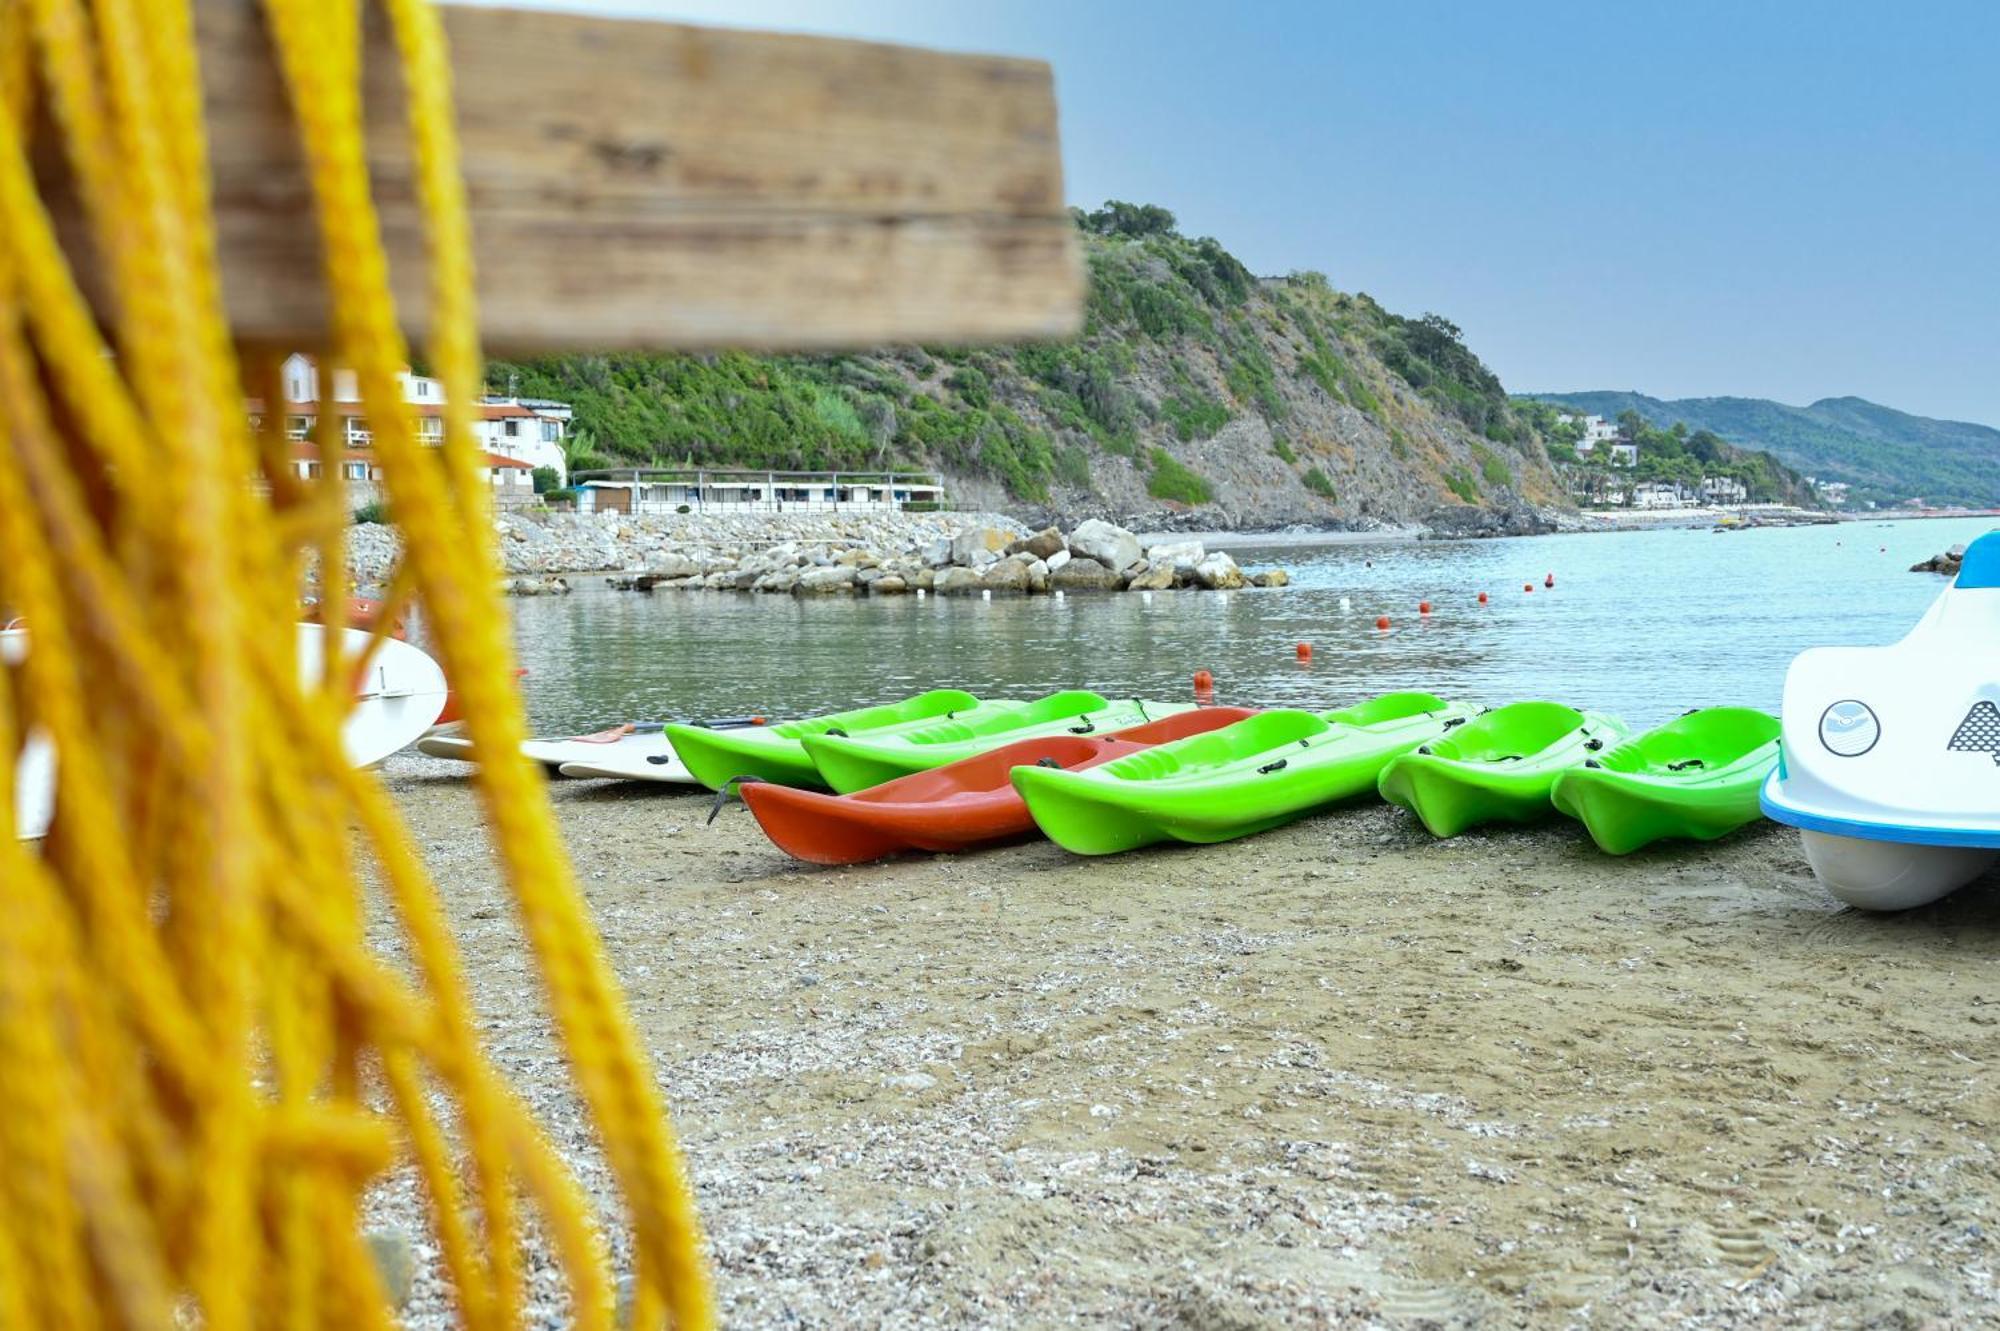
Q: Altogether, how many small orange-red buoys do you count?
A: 7